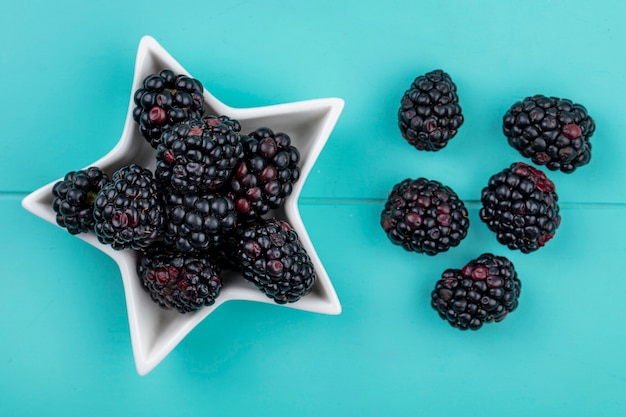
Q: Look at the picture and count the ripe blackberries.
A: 13